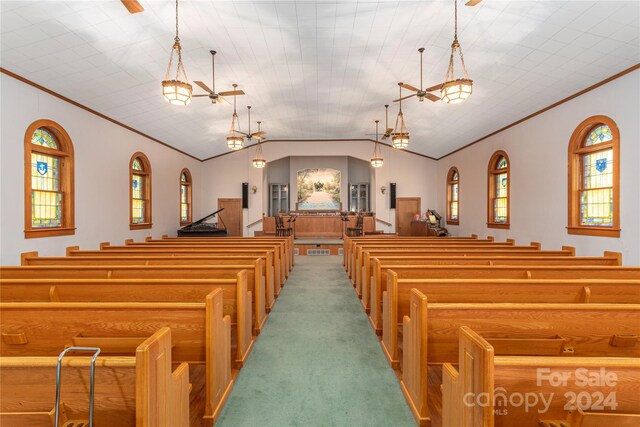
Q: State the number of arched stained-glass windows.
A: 6